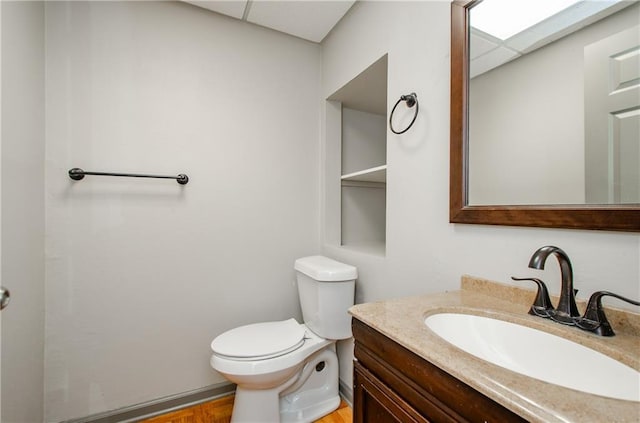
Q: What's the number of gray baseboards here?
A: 2